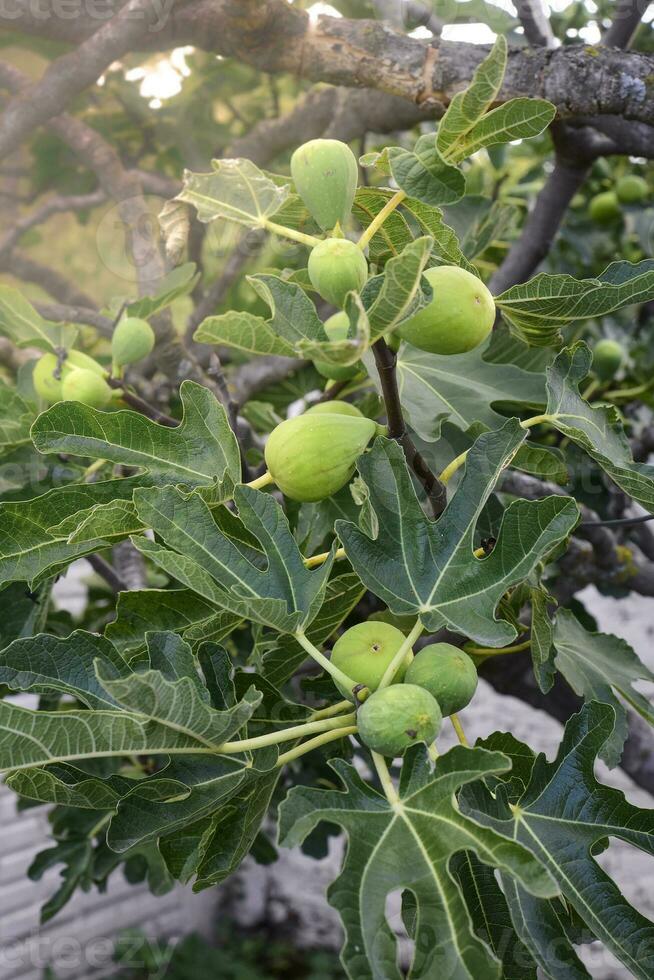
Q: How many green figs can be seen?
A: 15